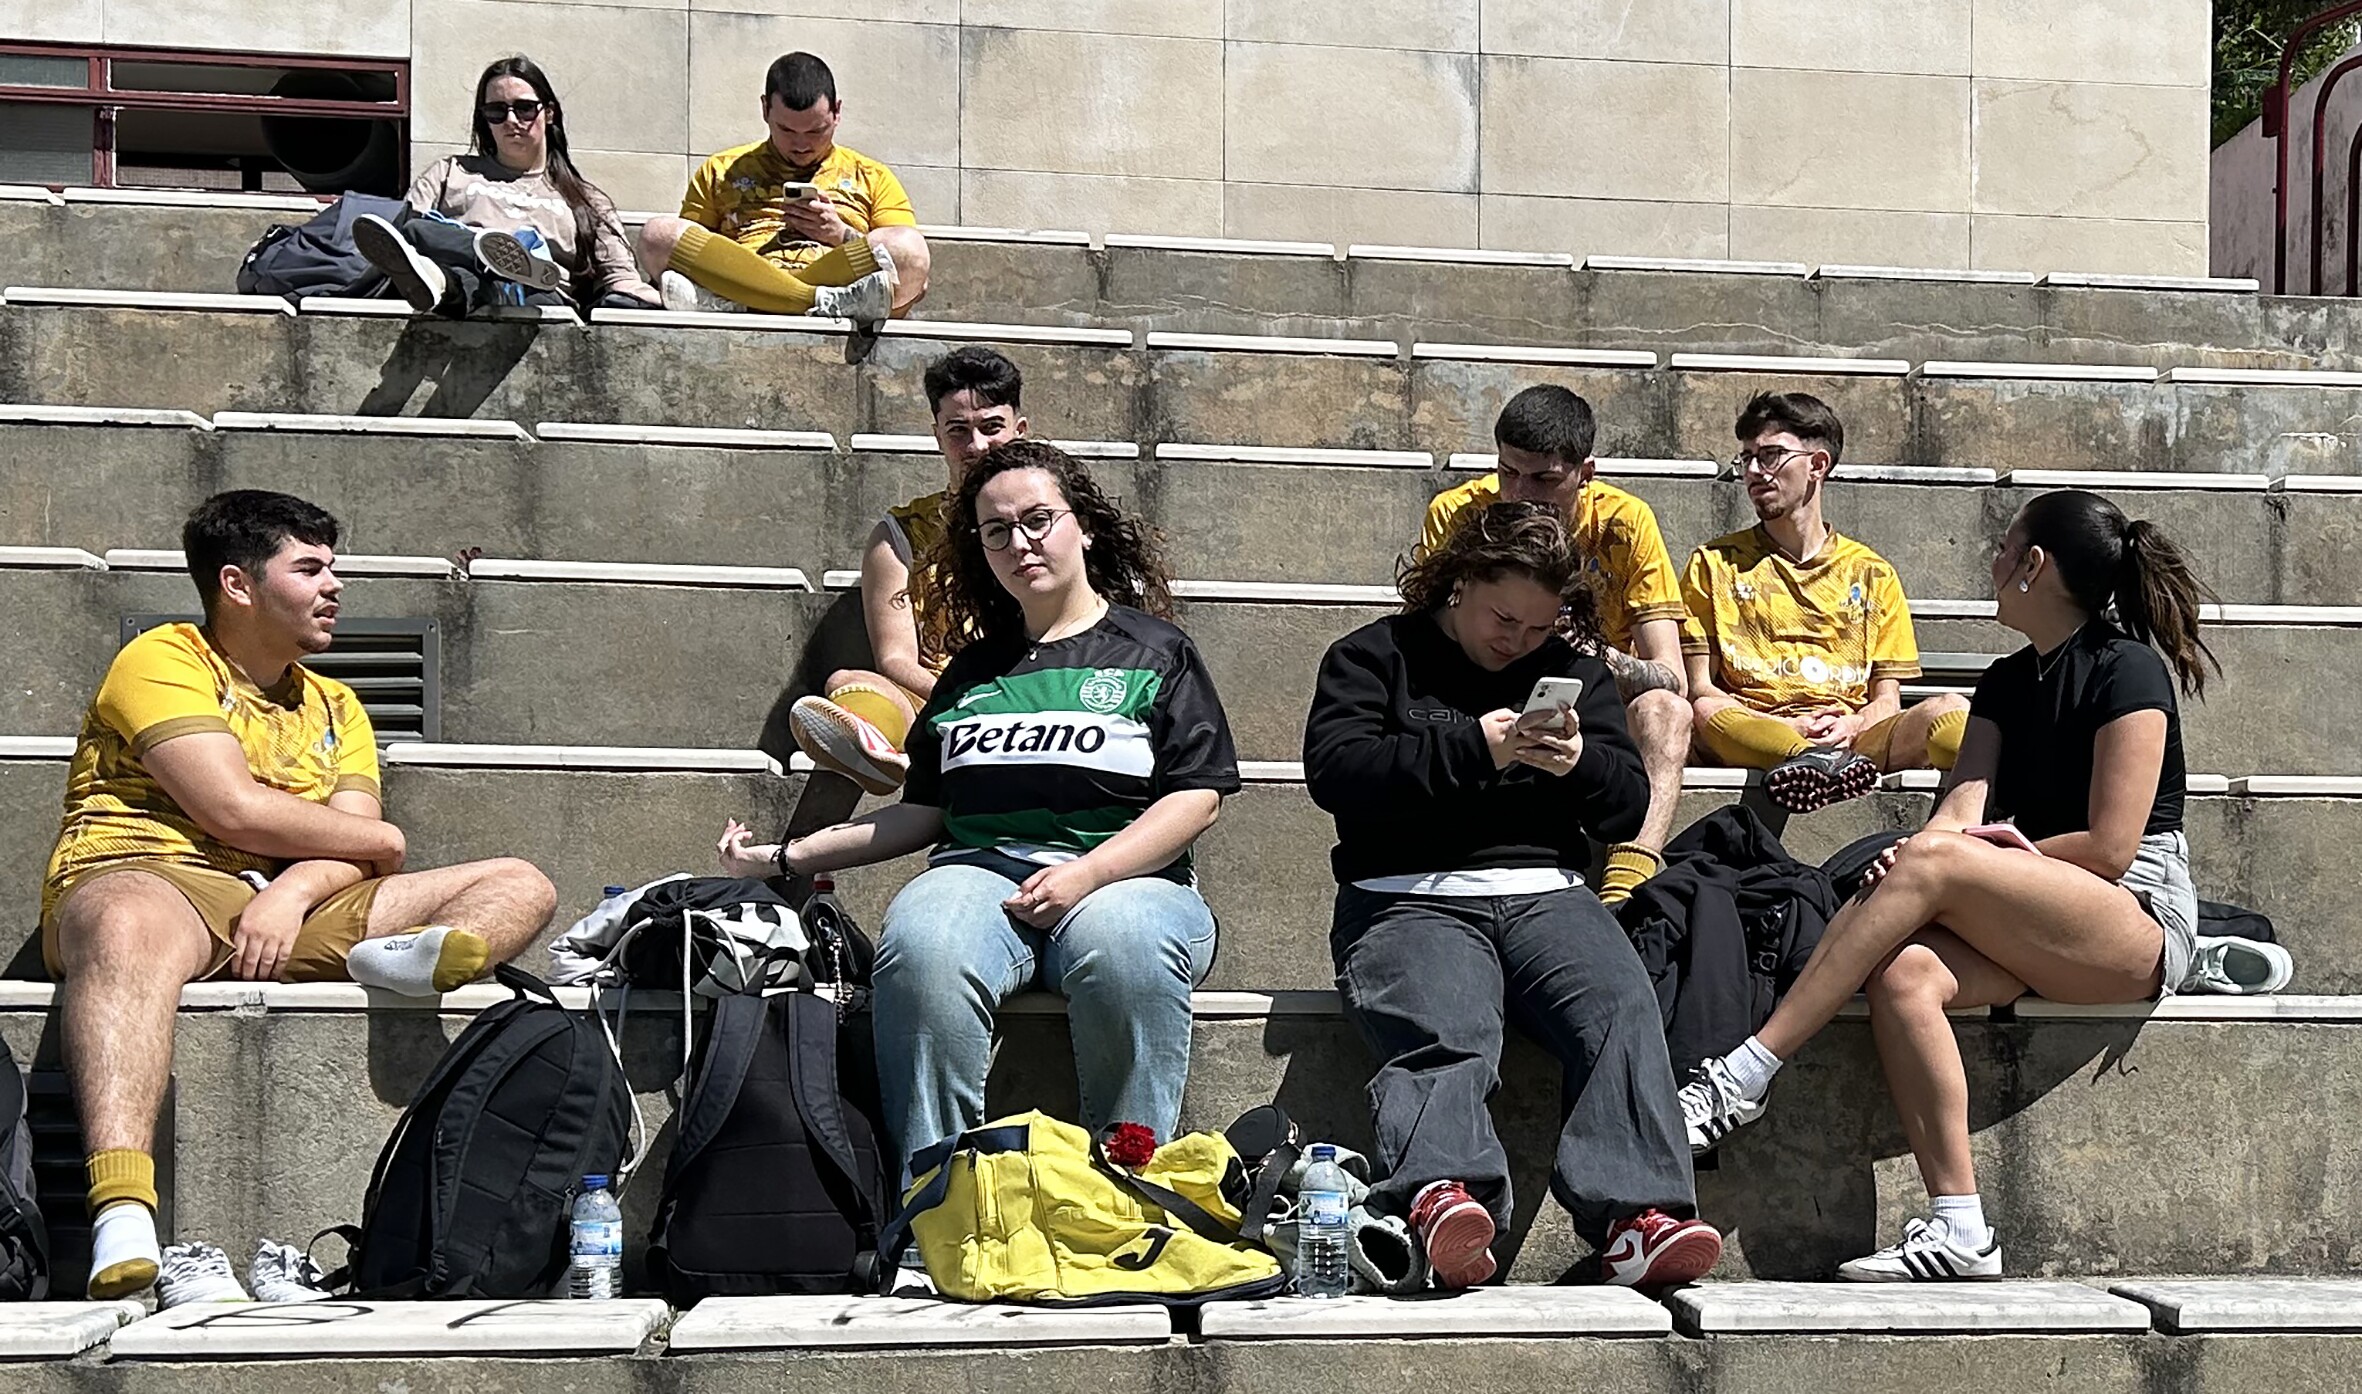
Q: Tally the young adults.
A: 9